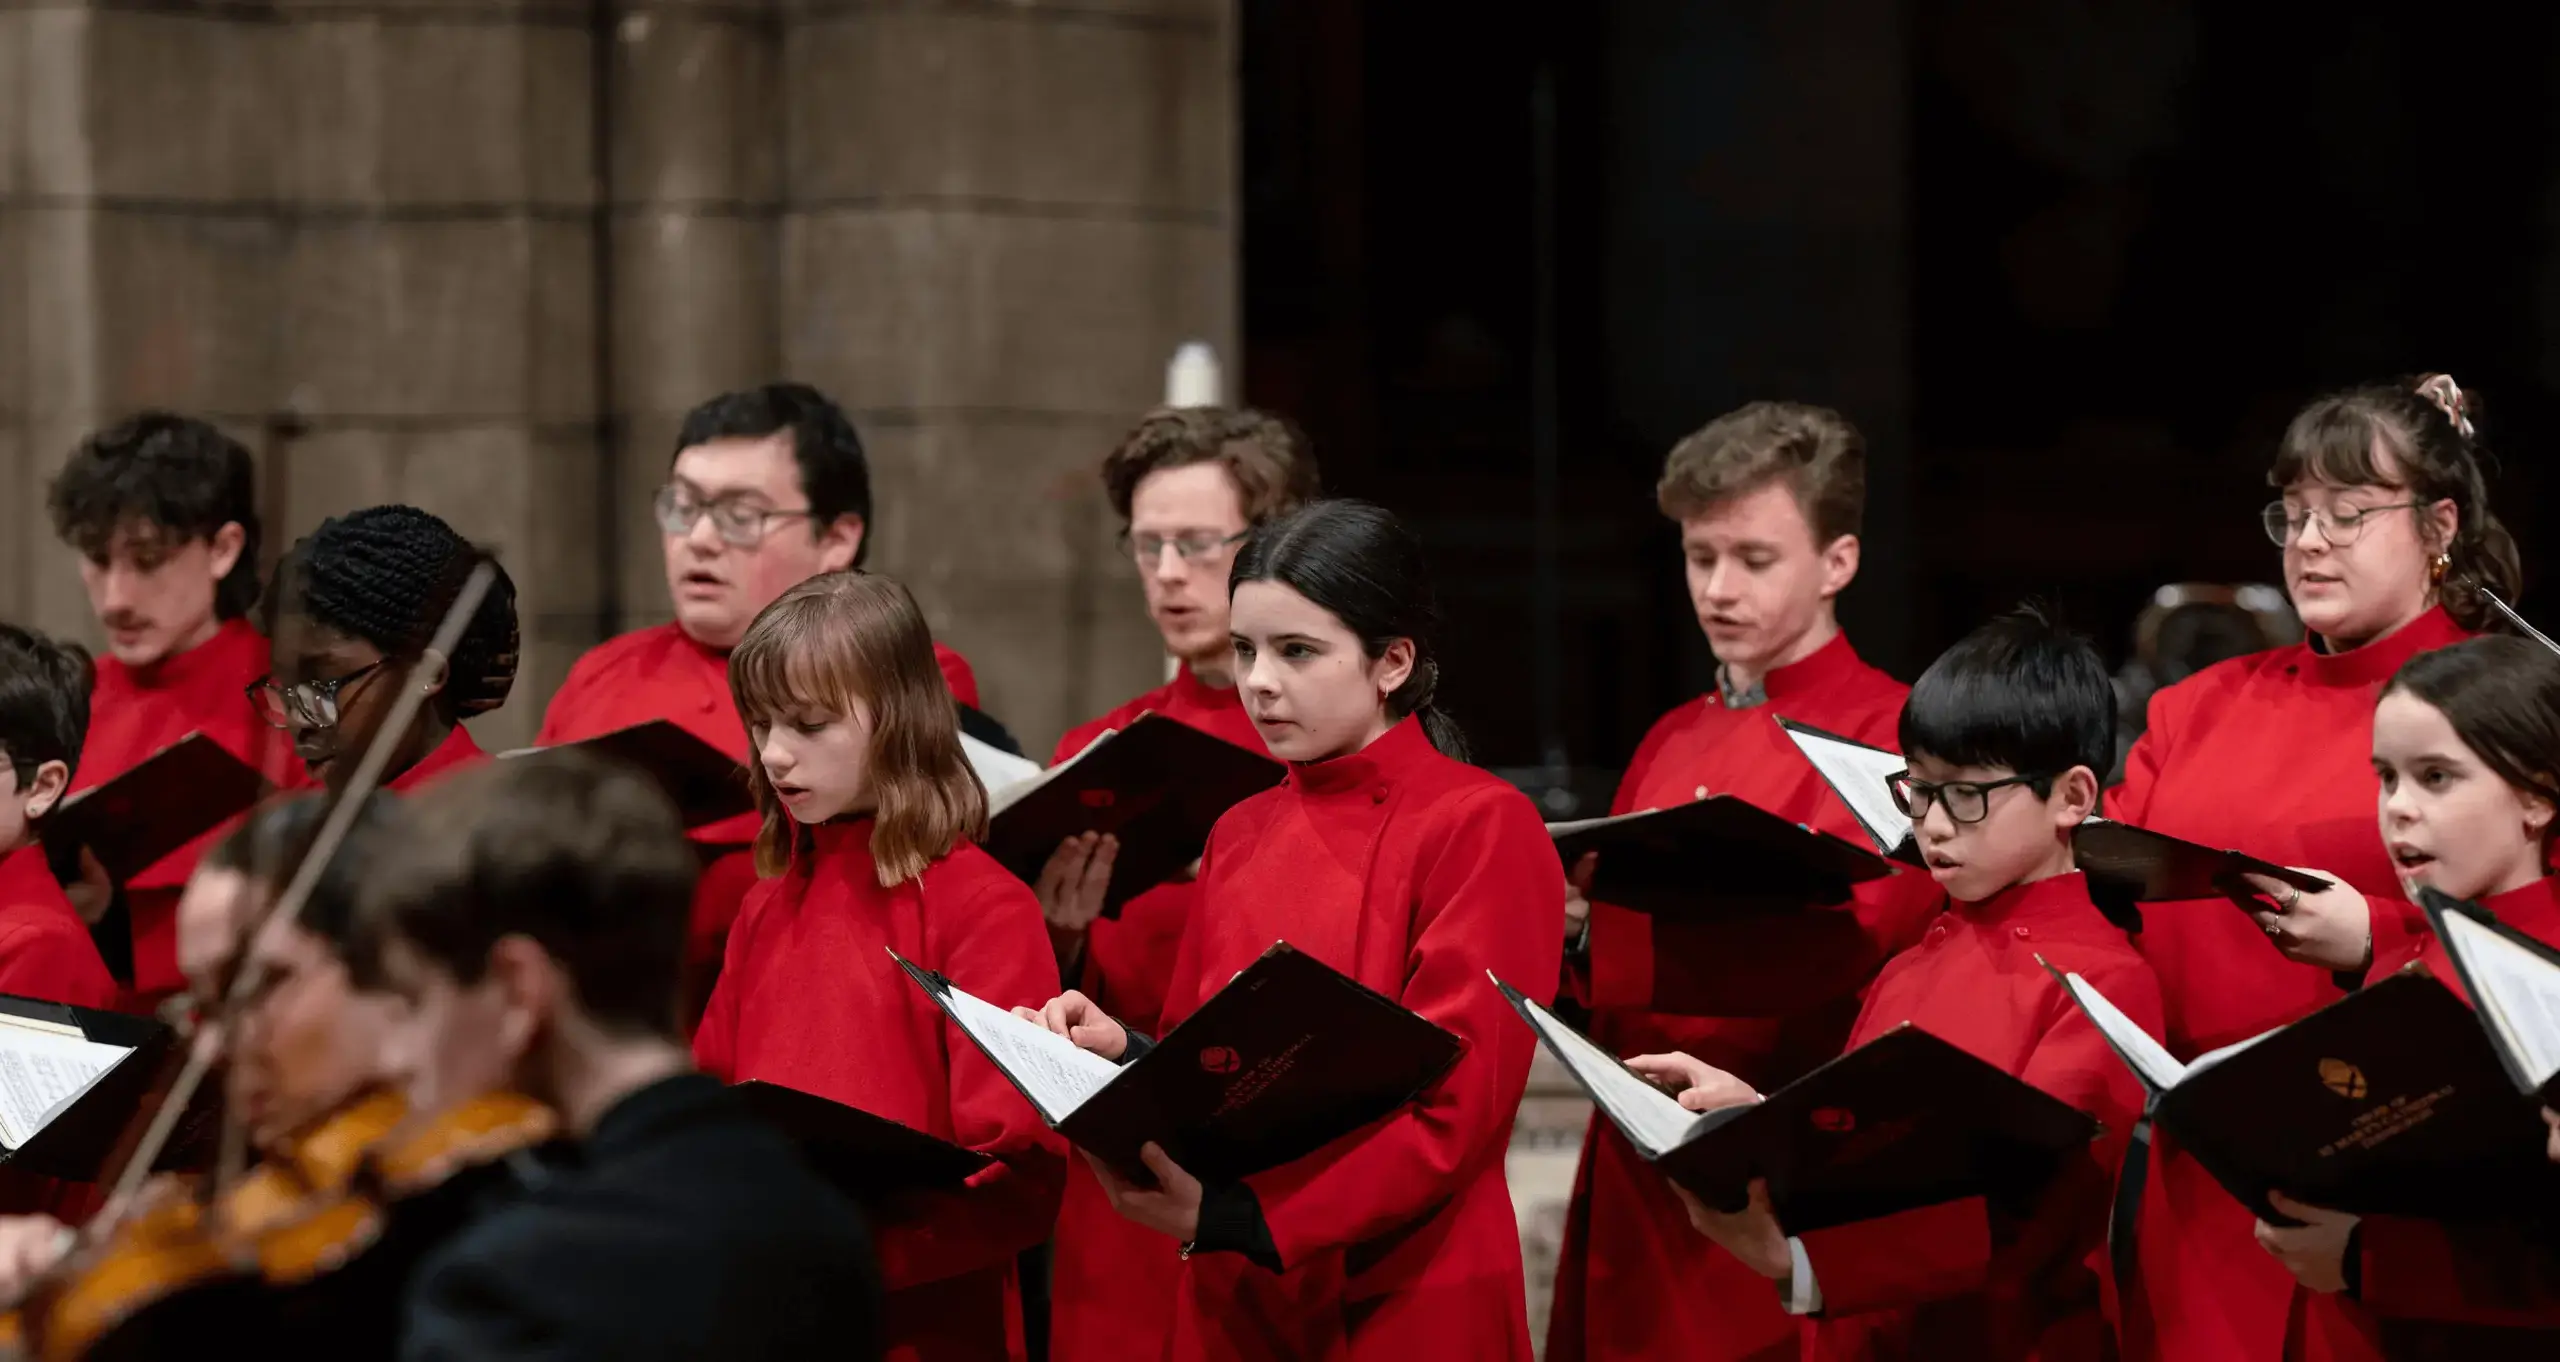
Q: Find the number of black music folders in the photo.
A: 11